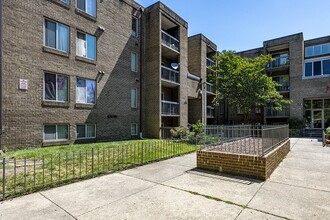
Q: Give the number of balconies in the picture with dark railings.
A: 9